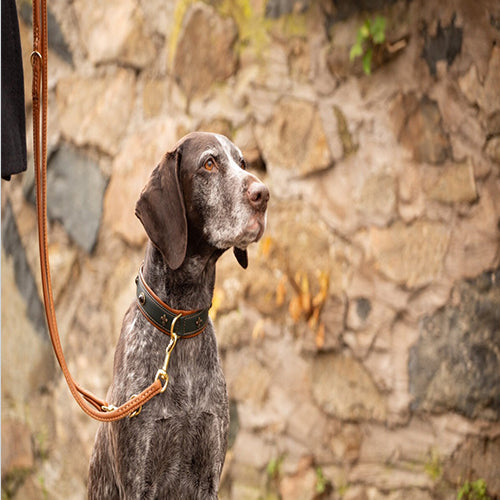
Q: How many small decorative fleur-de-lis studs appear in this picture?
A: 2